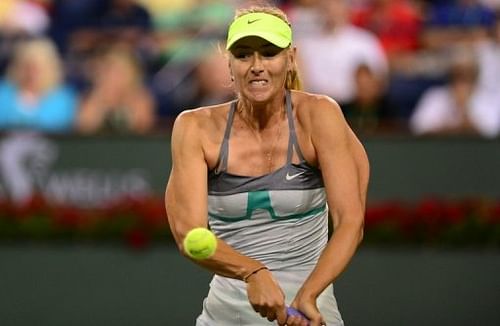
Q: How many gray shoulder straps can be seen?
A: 2